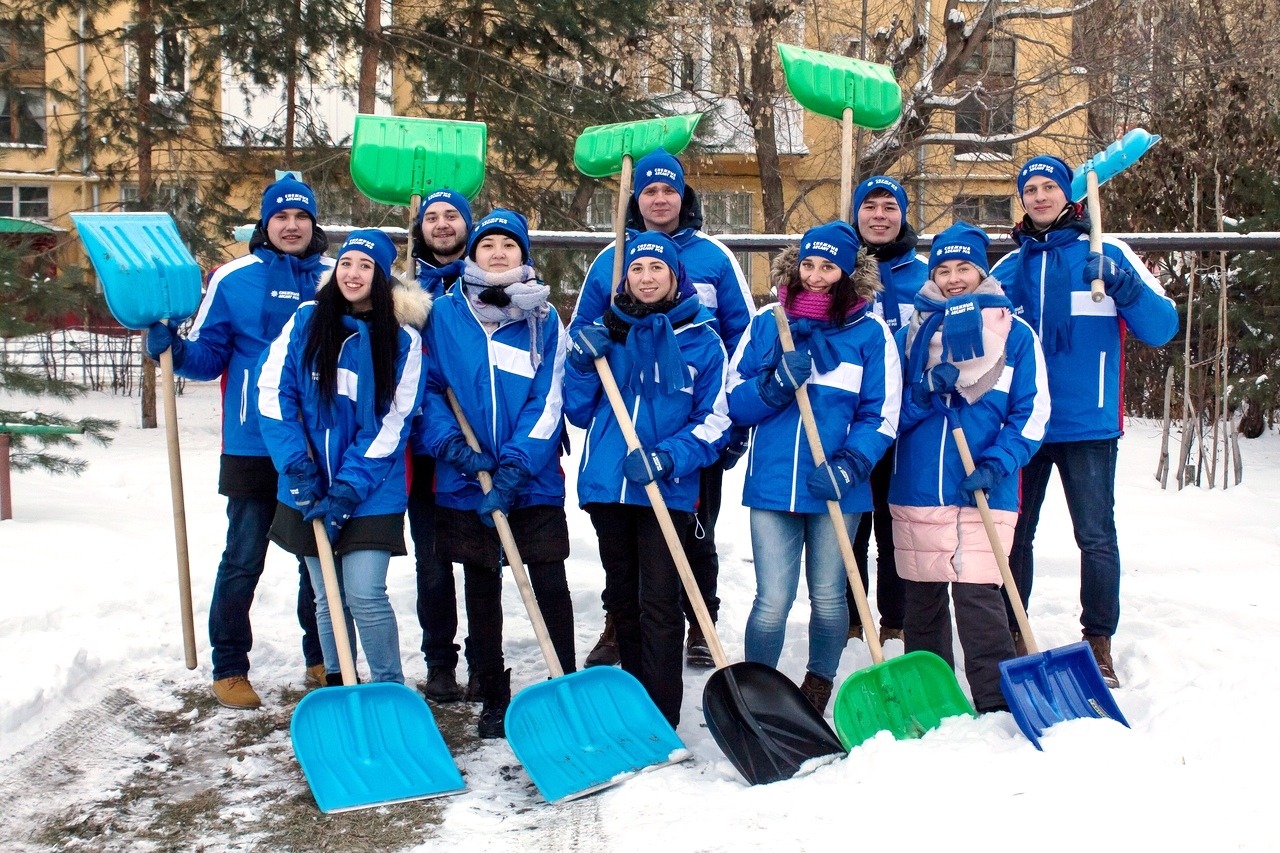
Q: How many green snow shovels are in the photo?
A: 4